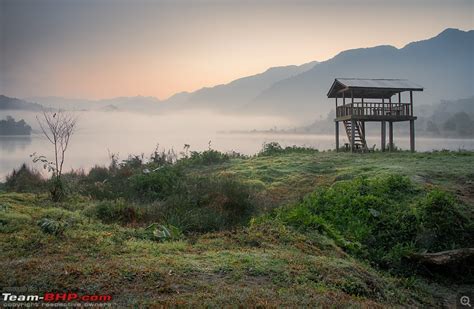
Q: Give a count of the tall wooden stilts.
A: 6